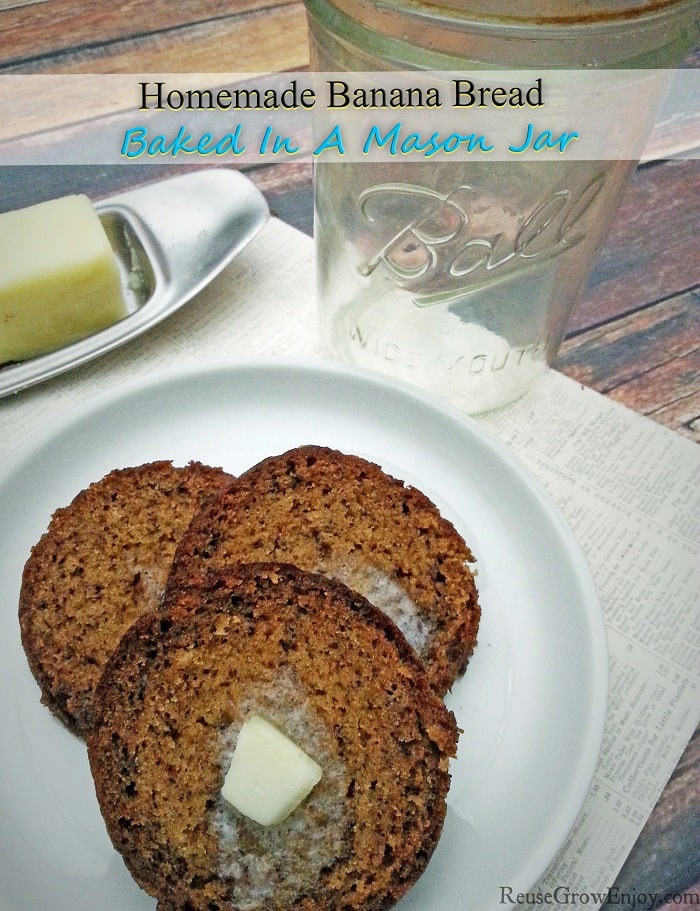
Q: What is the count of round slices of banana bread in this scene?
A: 3